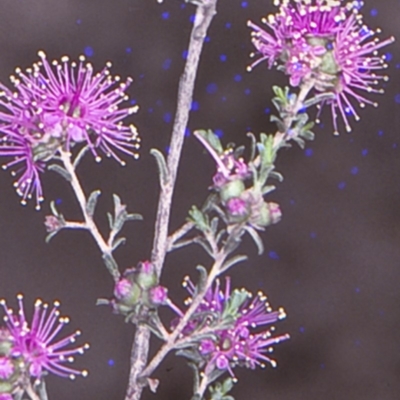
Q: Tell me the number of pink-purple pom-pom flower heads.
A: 4